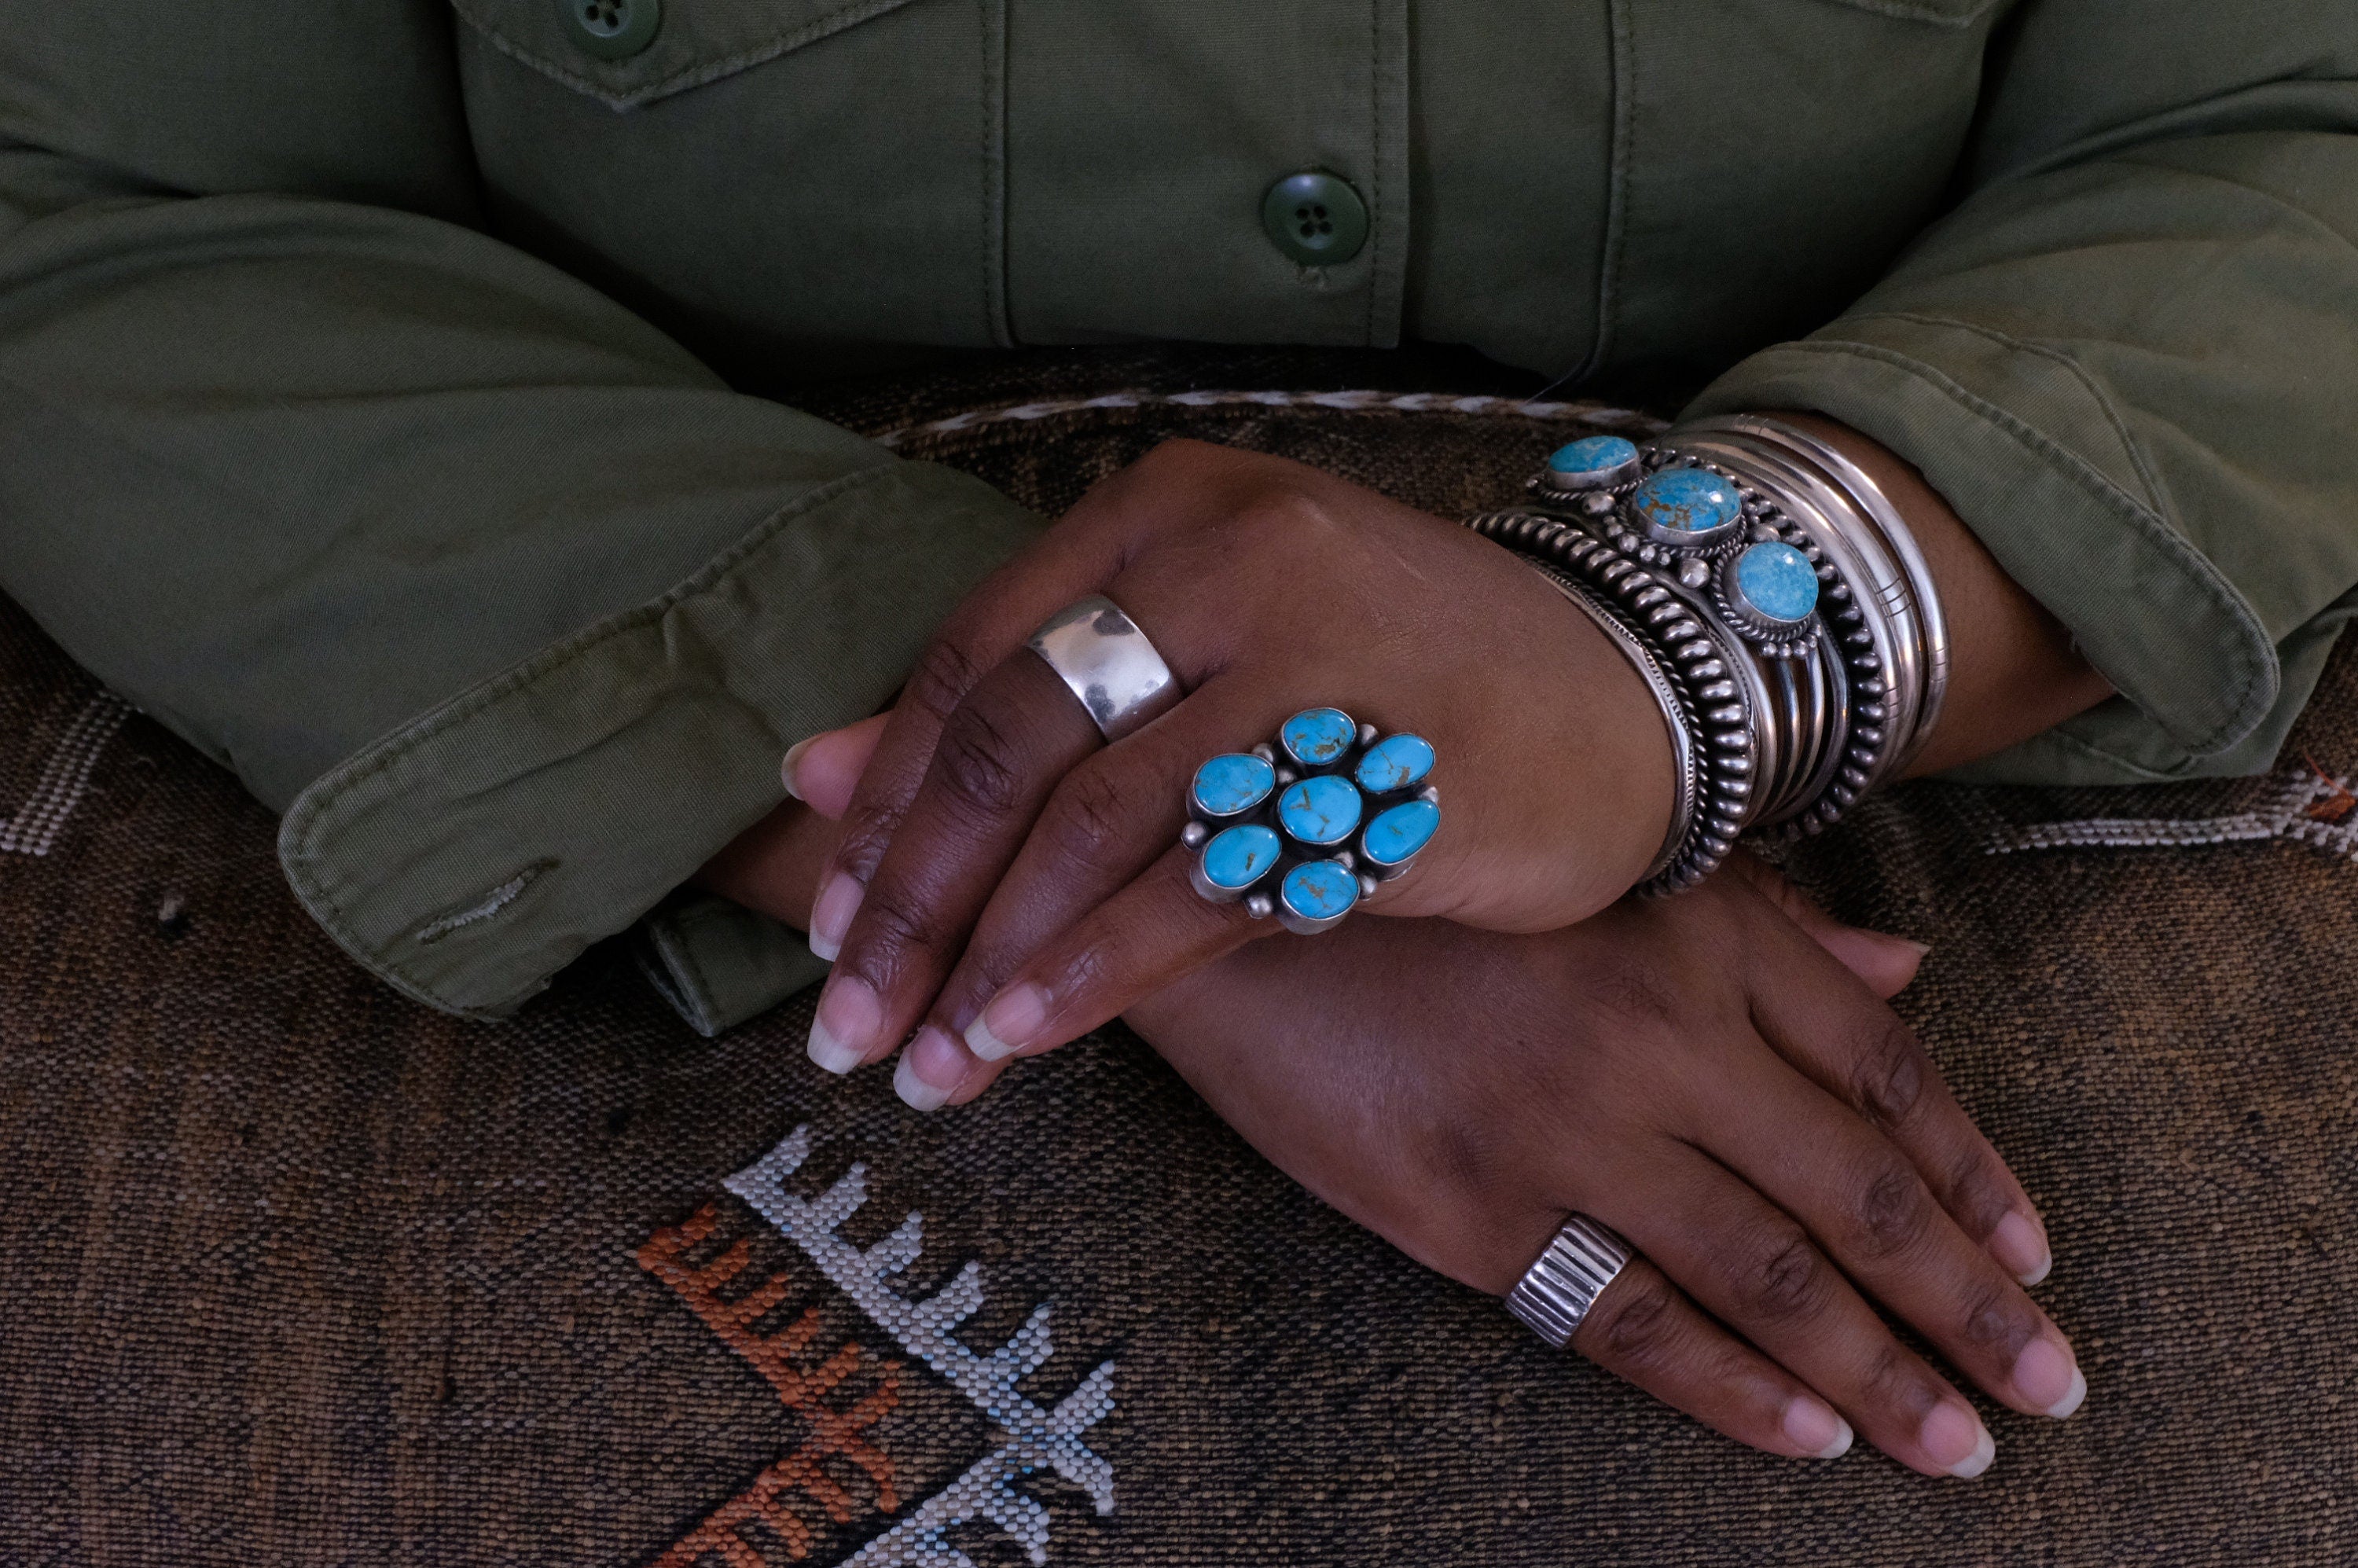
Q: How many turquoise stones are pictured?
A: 10